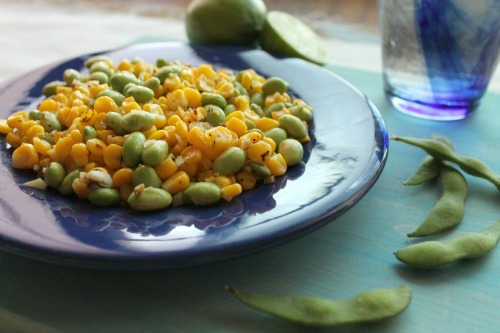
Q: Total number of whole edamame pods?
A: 5